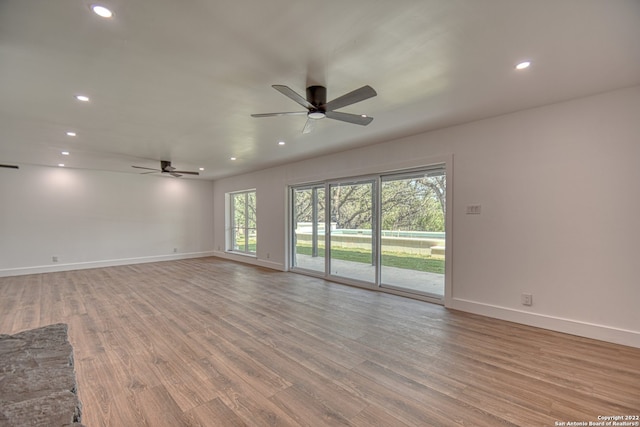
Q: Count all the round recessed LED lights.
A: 10